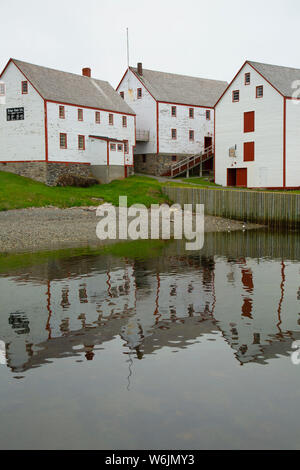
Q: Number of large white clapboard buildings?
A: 3